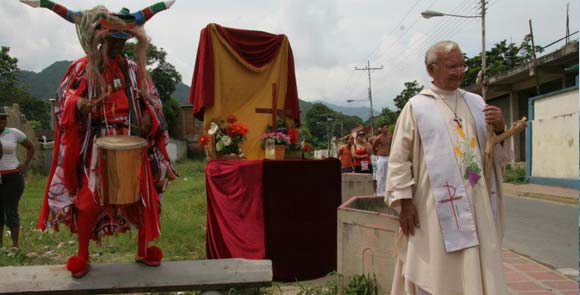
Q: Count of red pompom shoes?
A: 2